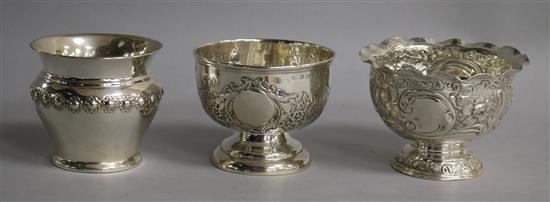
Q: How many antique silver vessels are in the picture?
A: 3